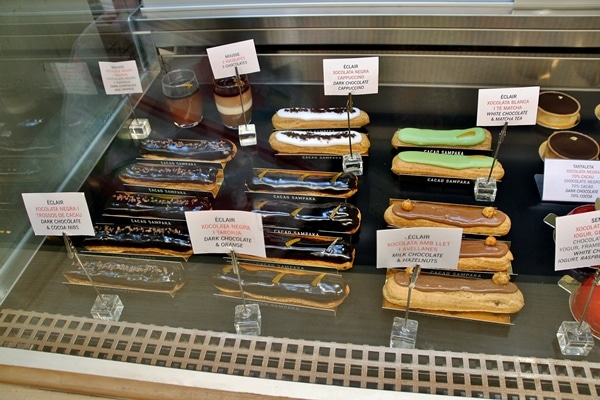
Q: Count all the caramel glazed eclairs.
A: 3